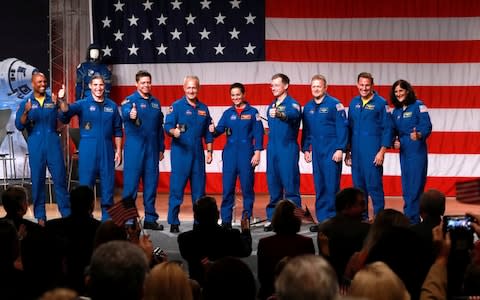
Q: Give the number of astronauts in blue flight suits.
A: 9